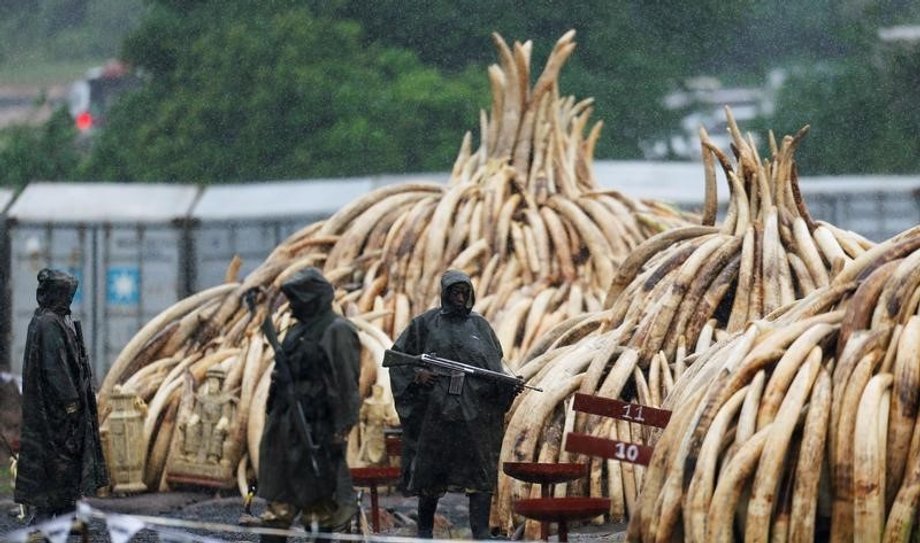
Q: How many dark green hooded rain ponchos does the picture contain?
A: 3